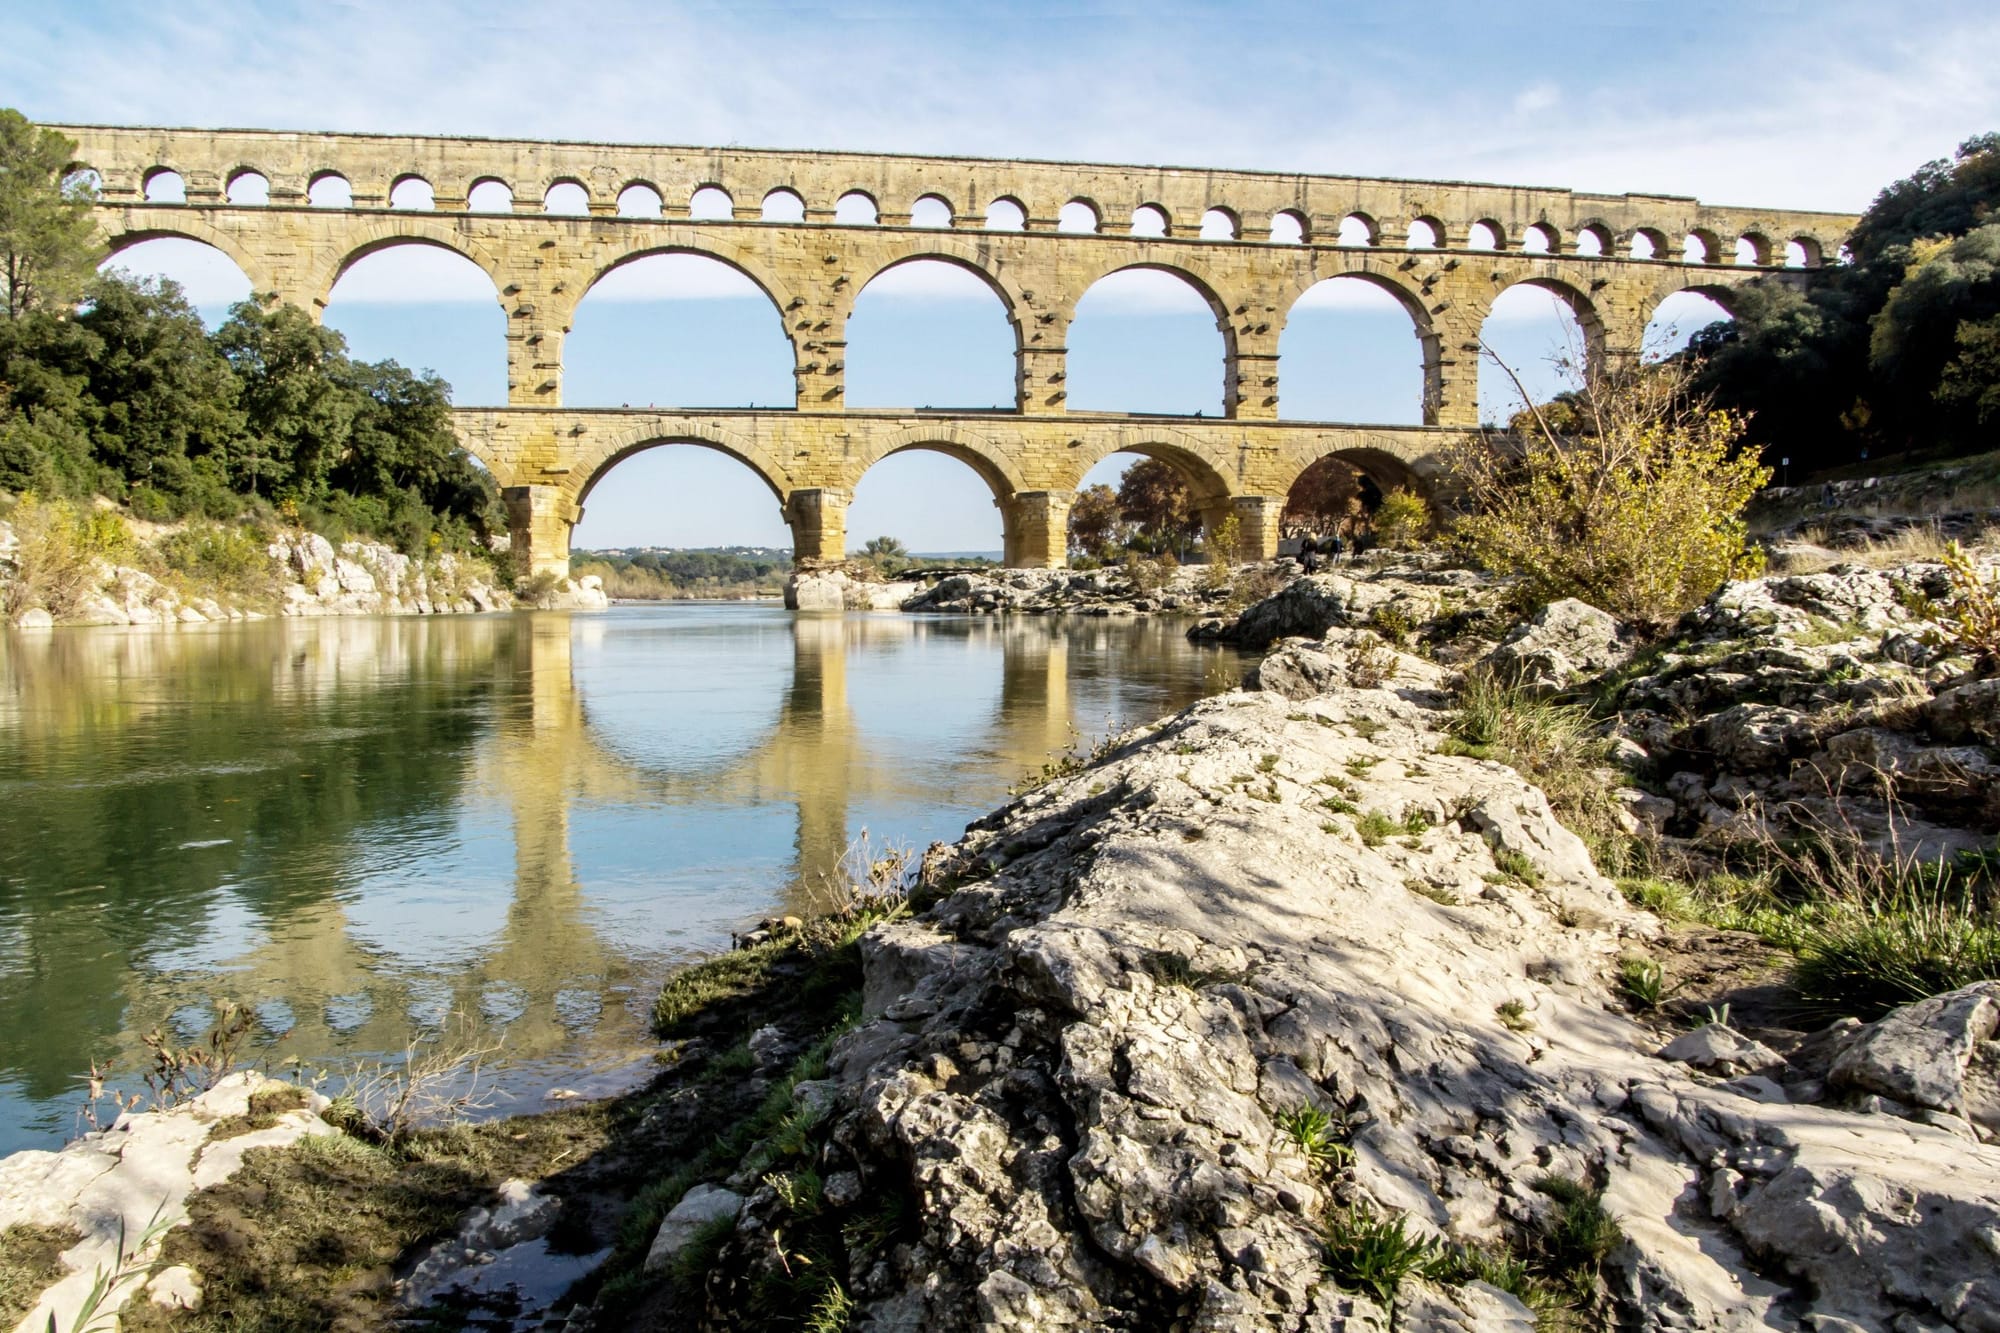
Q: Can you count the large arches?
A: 13